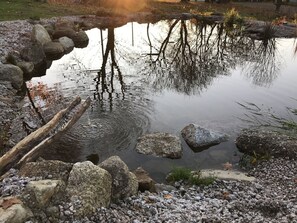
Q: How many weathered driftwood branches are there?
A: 2